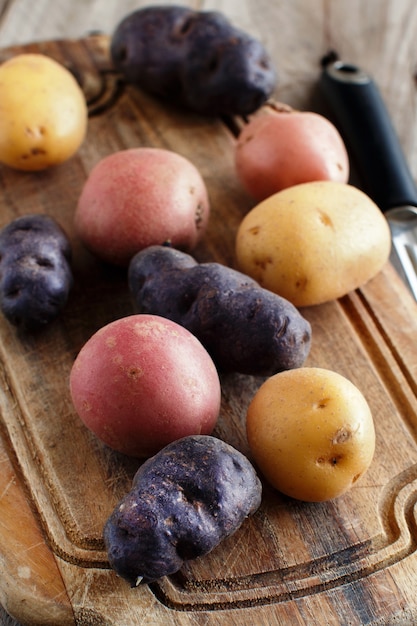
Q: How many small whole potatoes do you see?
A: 10